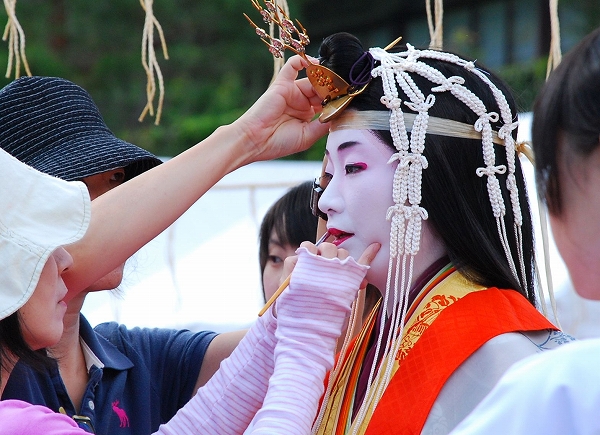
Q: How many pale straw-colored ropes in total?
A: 5